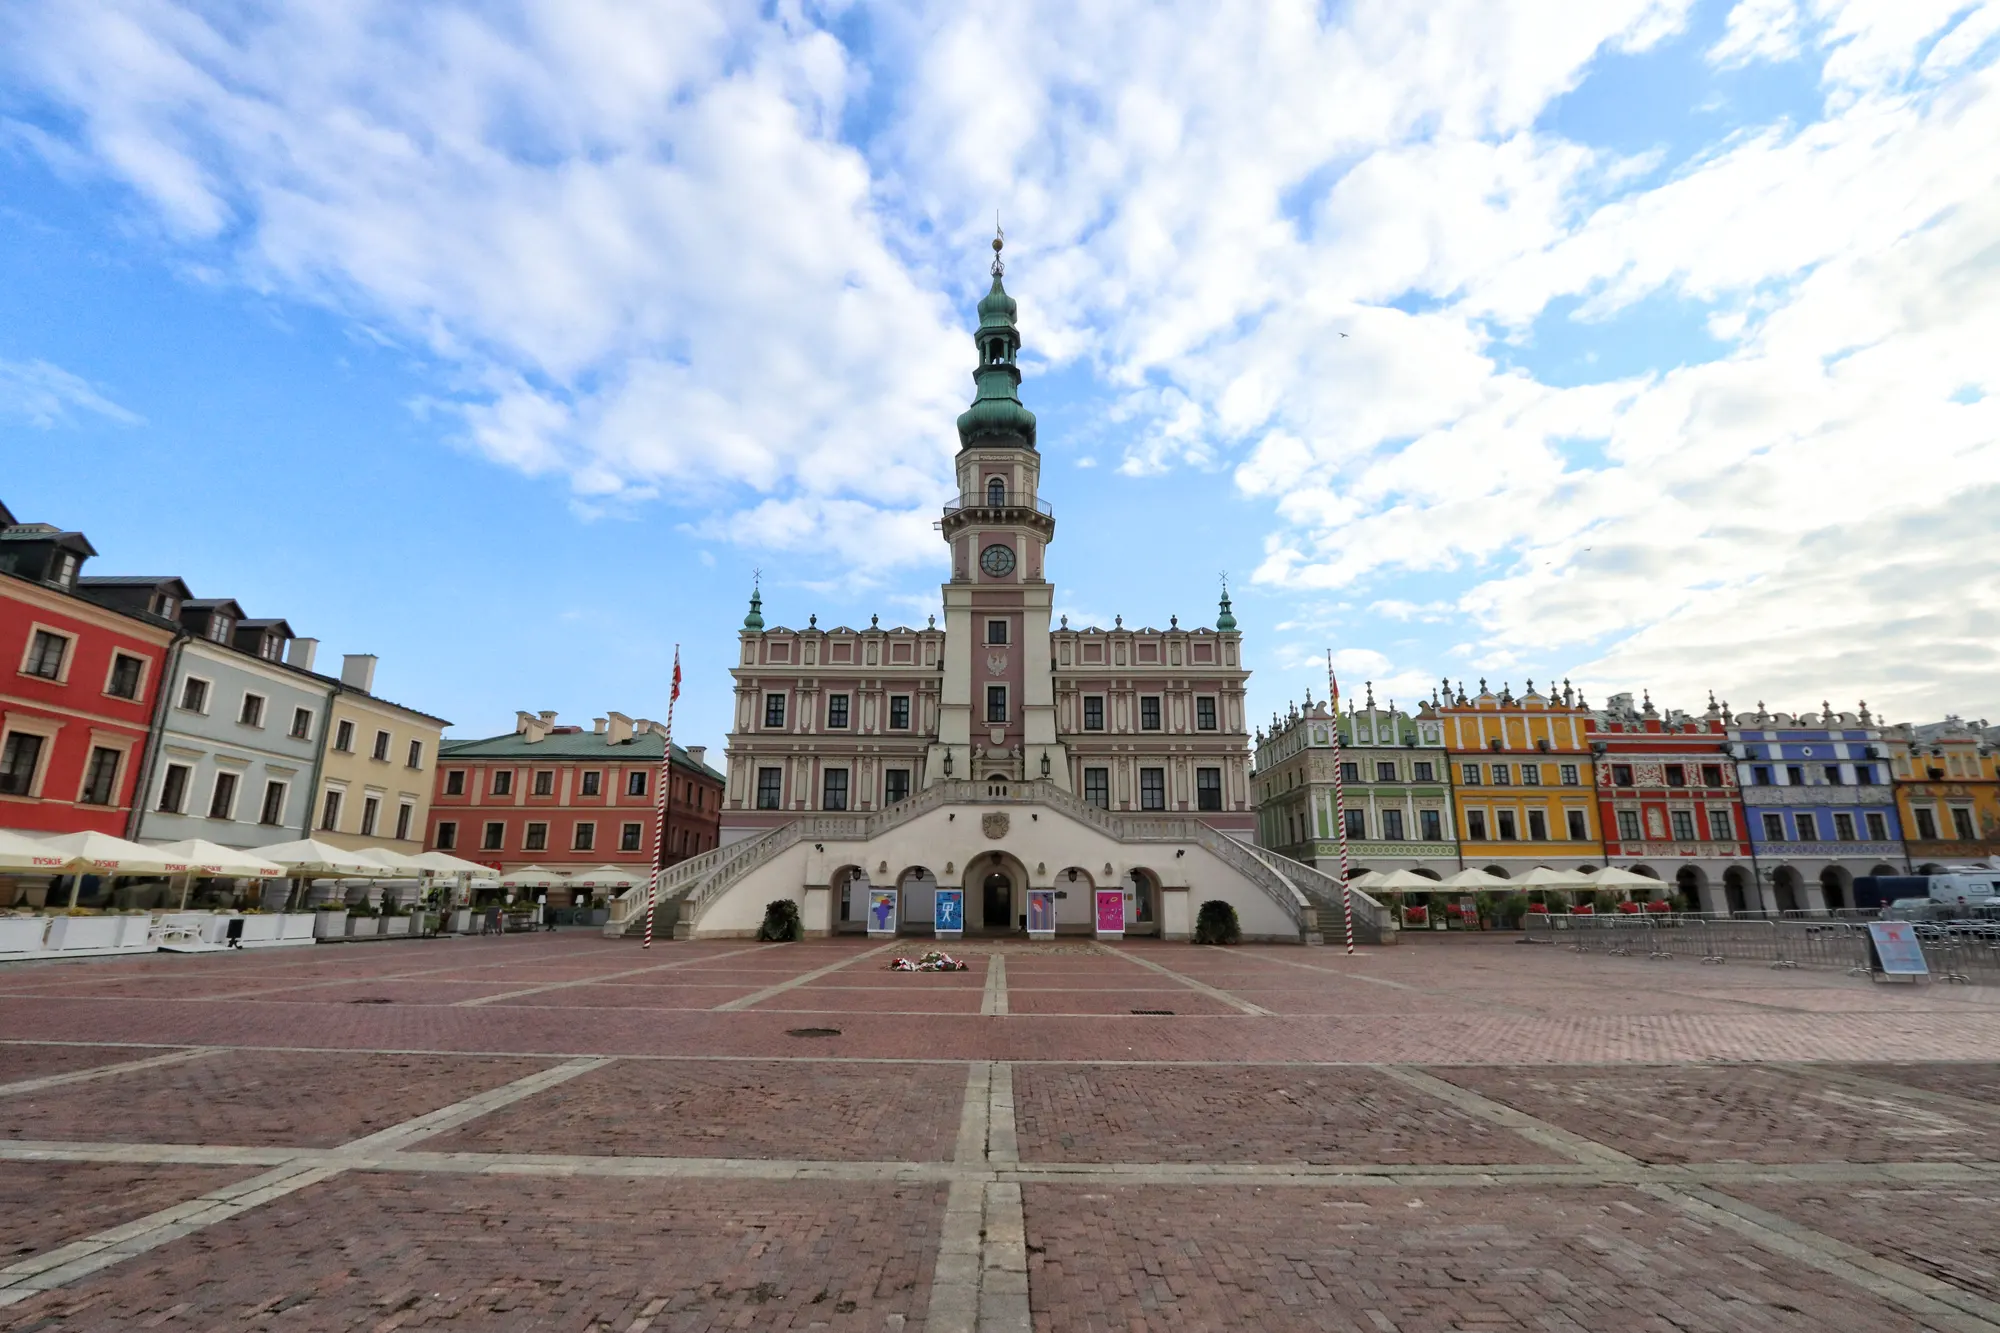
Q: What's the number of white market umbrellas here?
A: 14